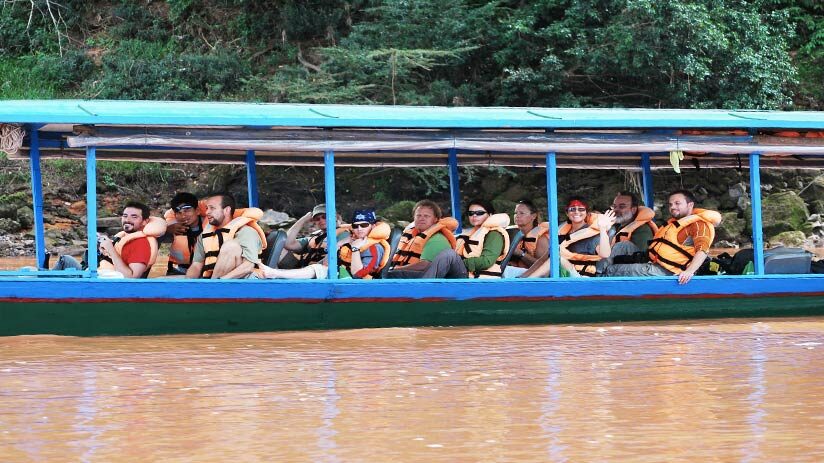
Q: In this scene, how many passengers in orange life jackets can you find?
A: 11